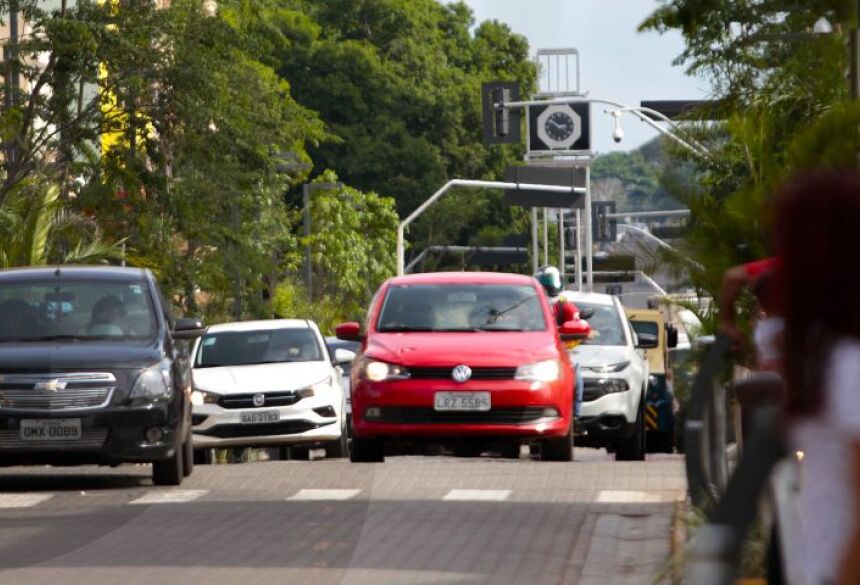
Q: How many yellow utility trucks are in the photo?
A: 1